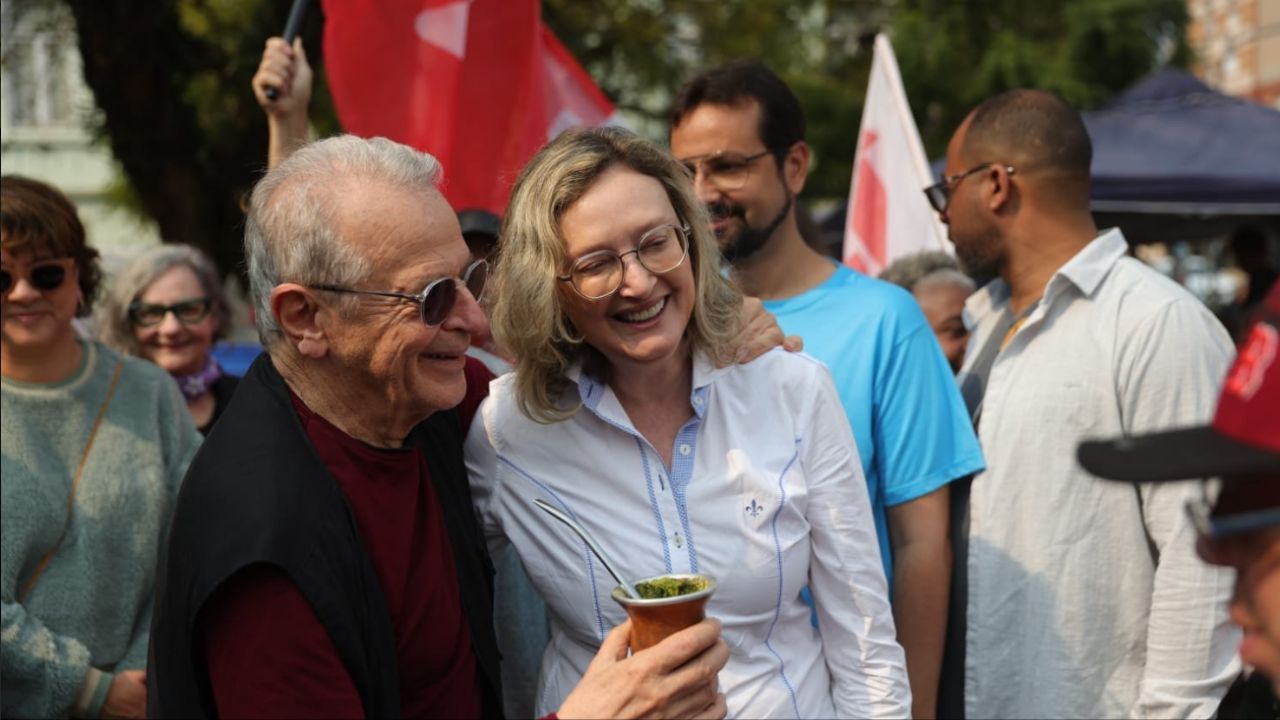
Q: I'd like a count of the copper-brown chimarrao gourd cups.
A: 1